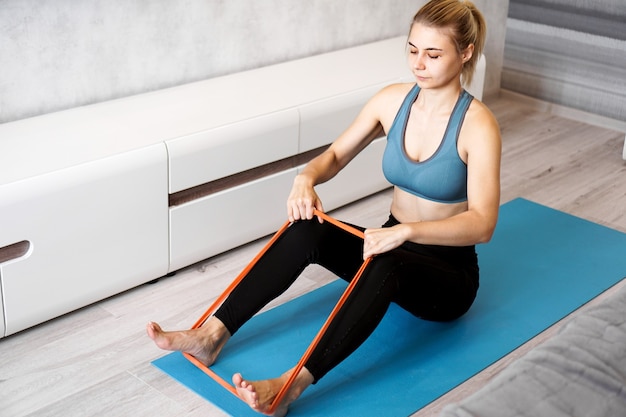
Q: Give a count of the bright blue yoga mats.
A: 1